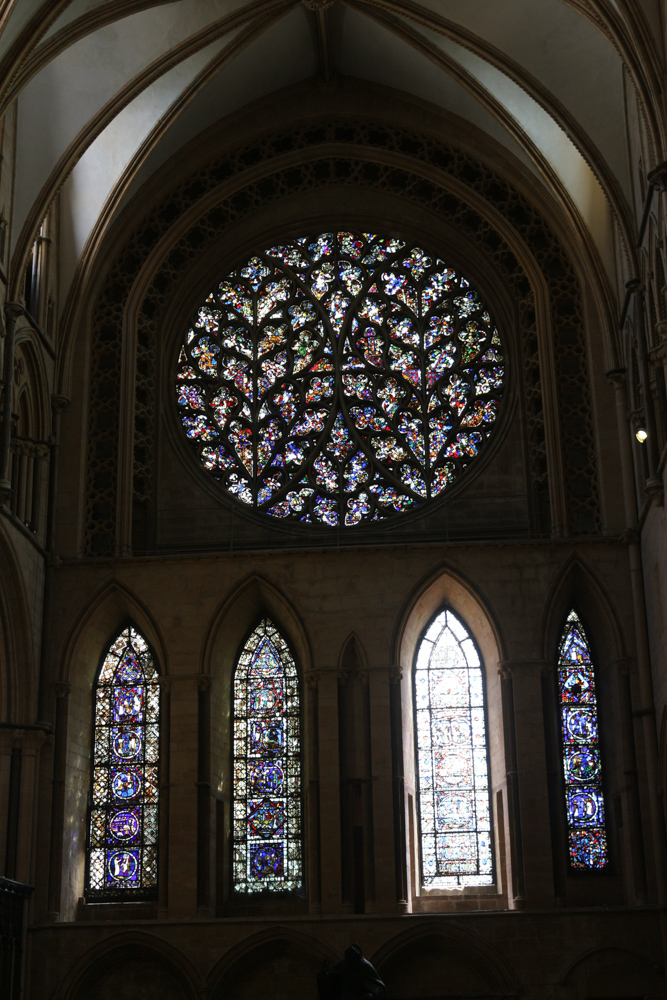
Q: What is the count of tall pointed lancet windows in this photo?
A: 4